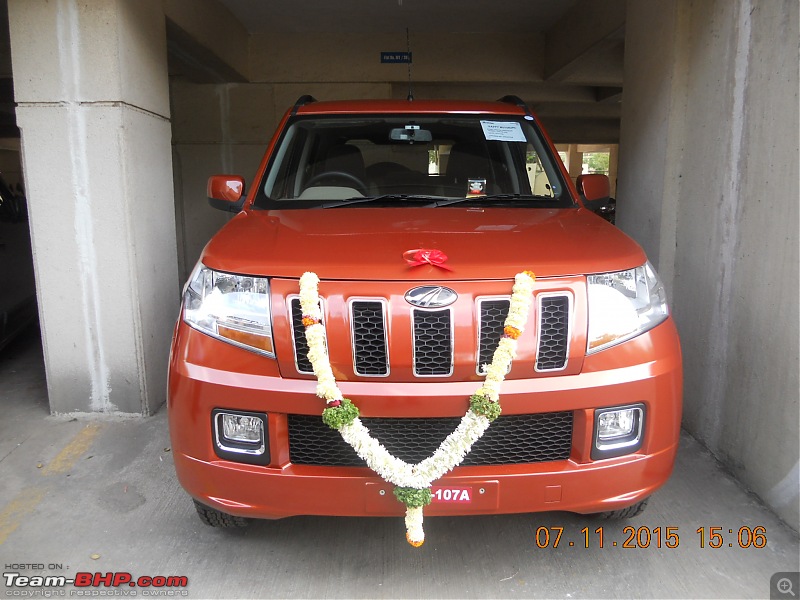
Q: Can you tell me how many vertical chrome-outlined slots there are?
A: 5